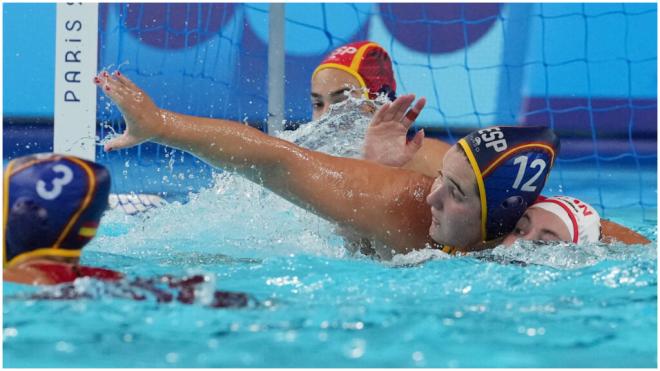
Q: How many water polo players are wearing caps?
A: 4